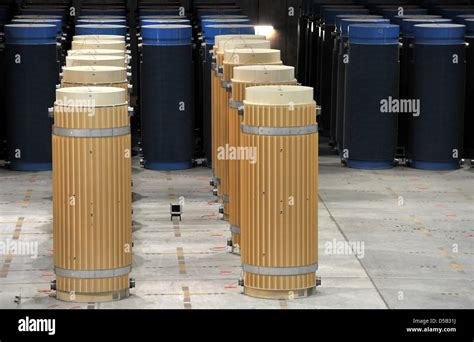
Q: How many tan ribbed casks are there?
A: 11